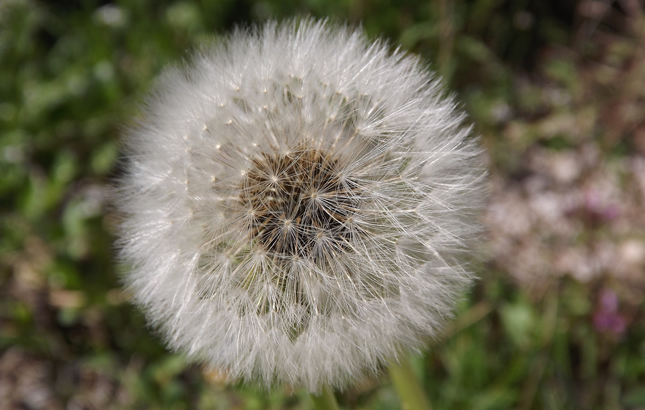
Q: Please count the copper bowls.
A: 0